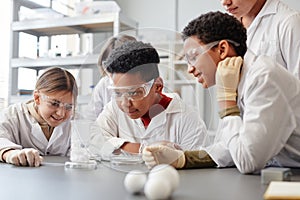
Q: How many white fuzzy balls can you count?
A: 3